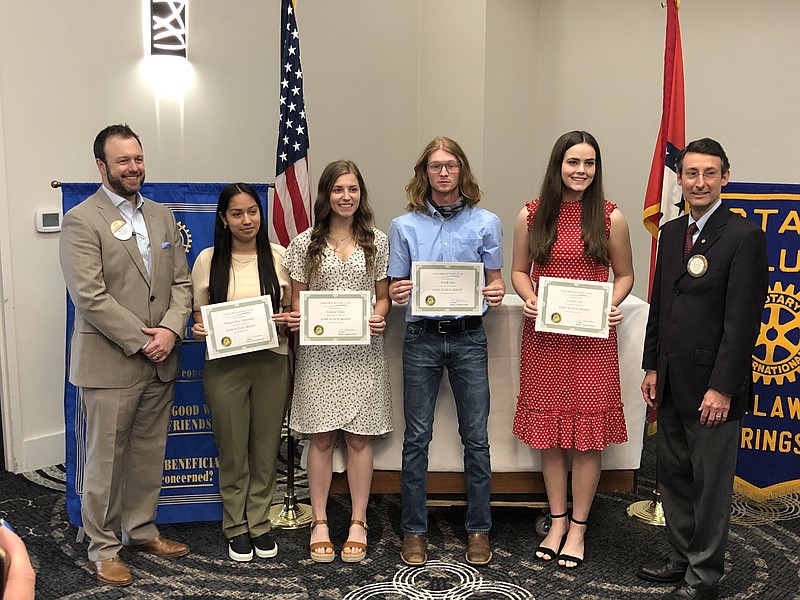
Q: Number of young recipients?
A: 4